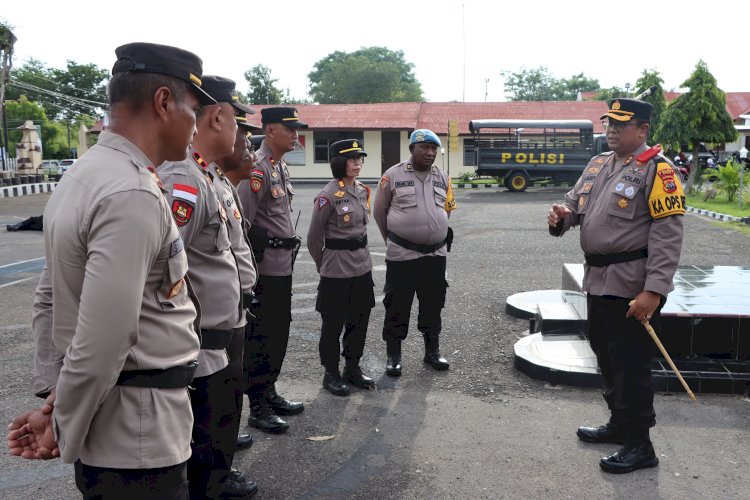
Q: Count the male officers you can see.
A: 7